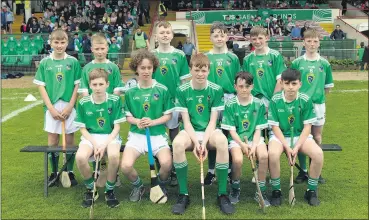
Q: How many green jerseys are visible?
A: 11